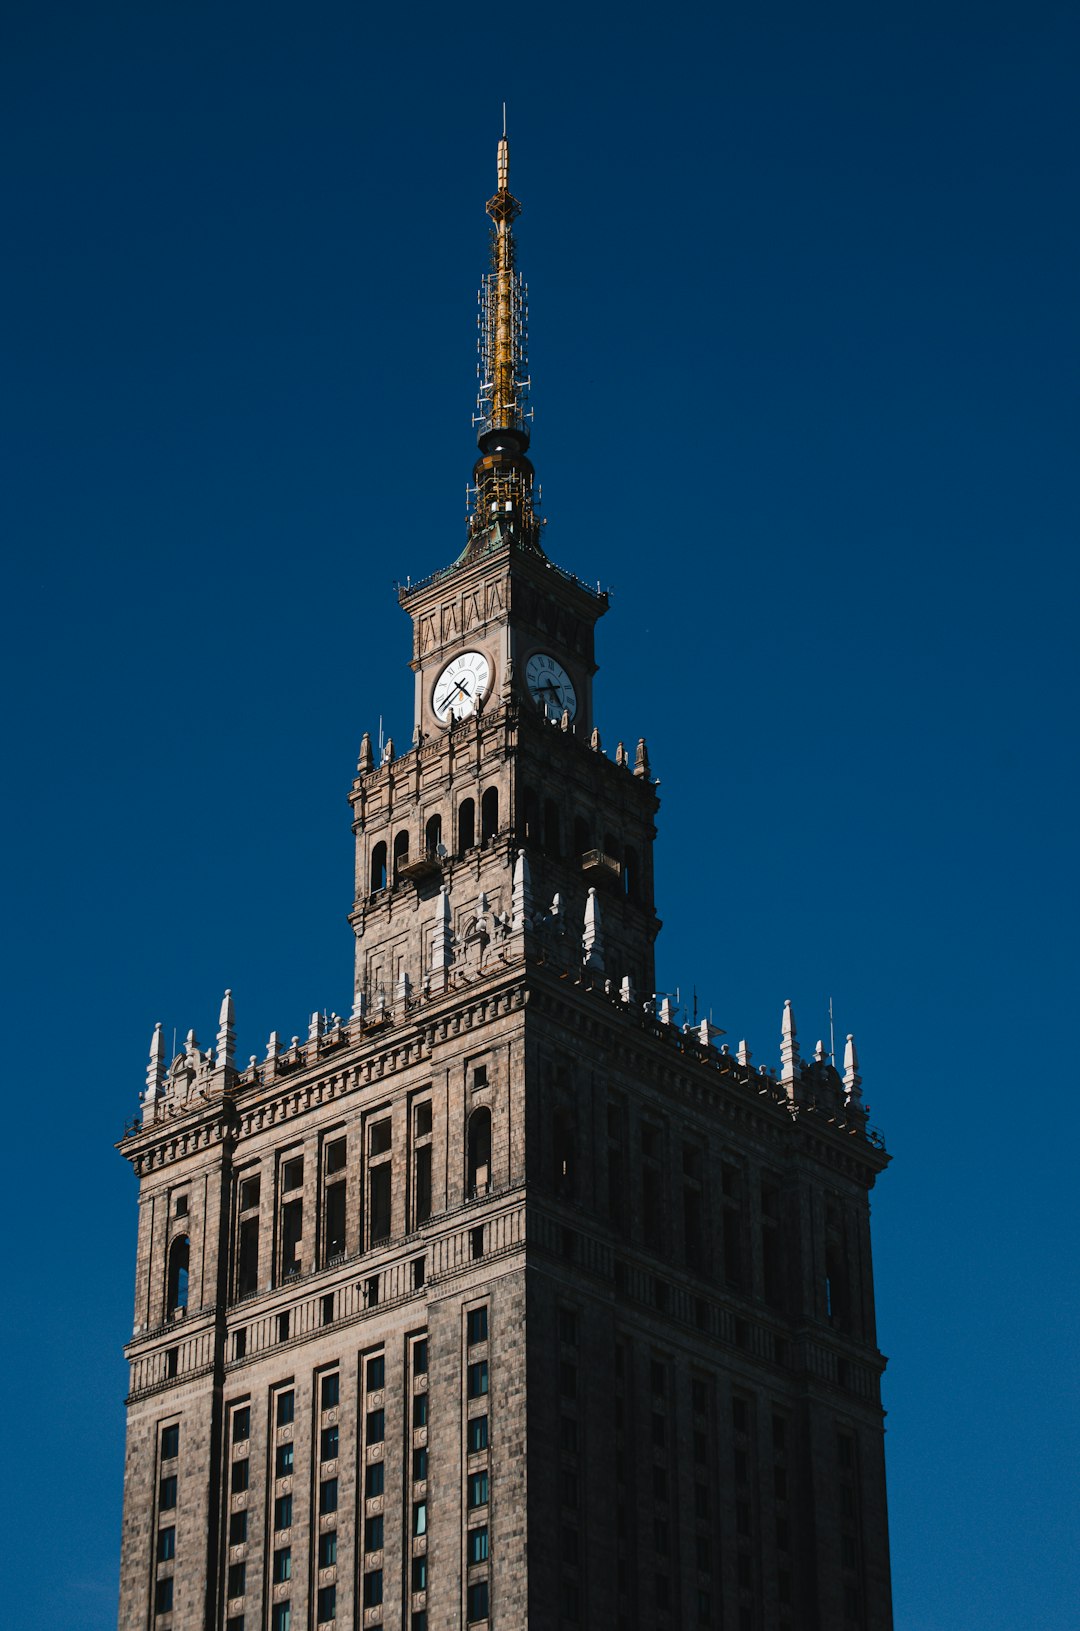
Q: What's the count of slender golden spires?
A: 1